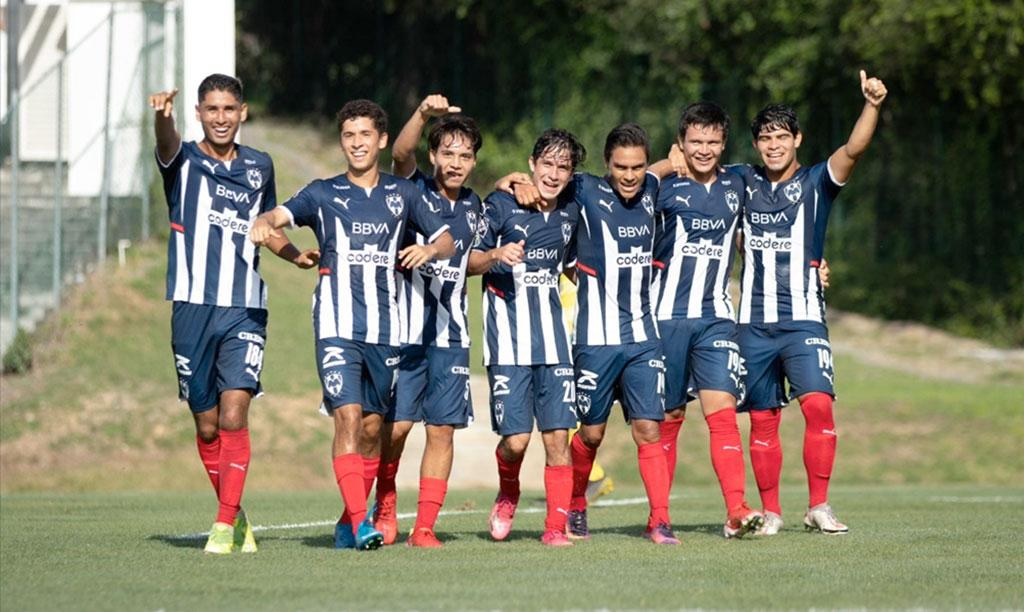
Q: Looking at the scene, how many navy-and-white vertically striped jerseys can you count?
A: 7